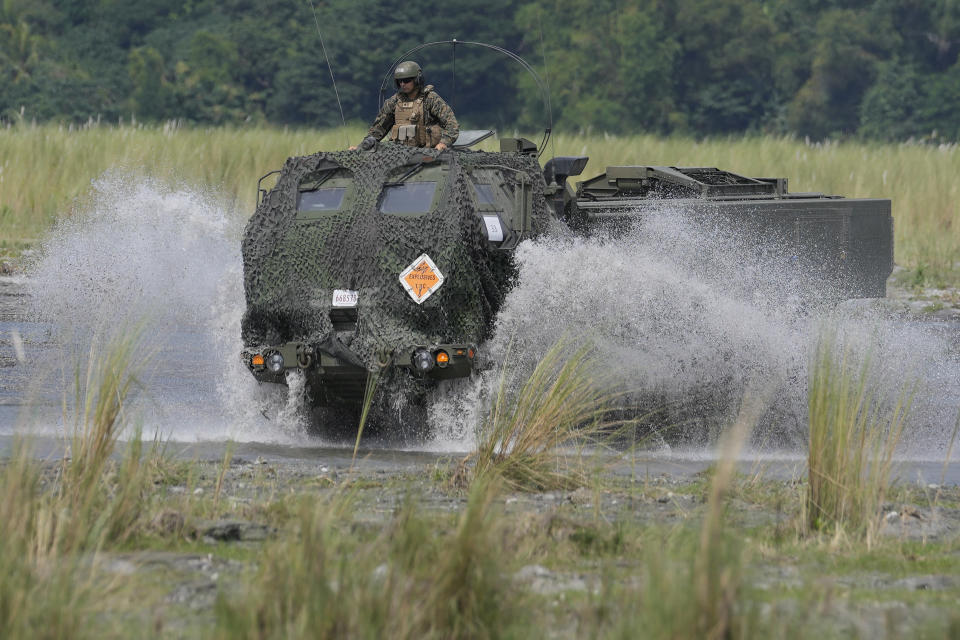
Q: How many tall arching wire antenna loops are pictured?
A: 1